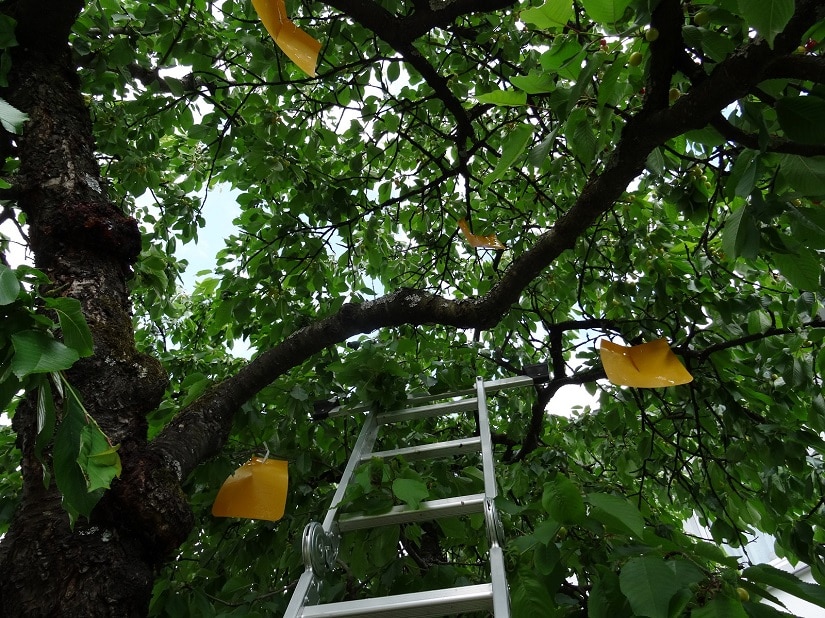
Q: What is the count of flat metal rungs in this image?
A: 4